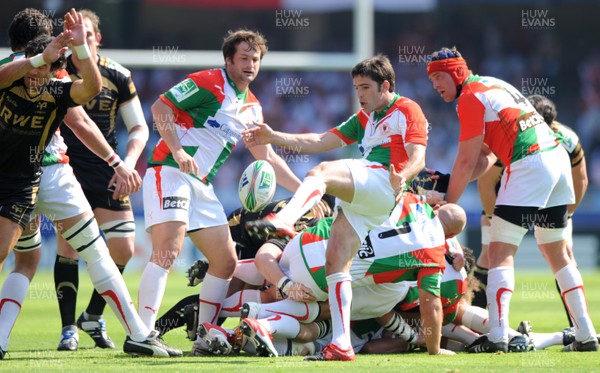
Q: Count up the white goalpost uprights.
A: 1